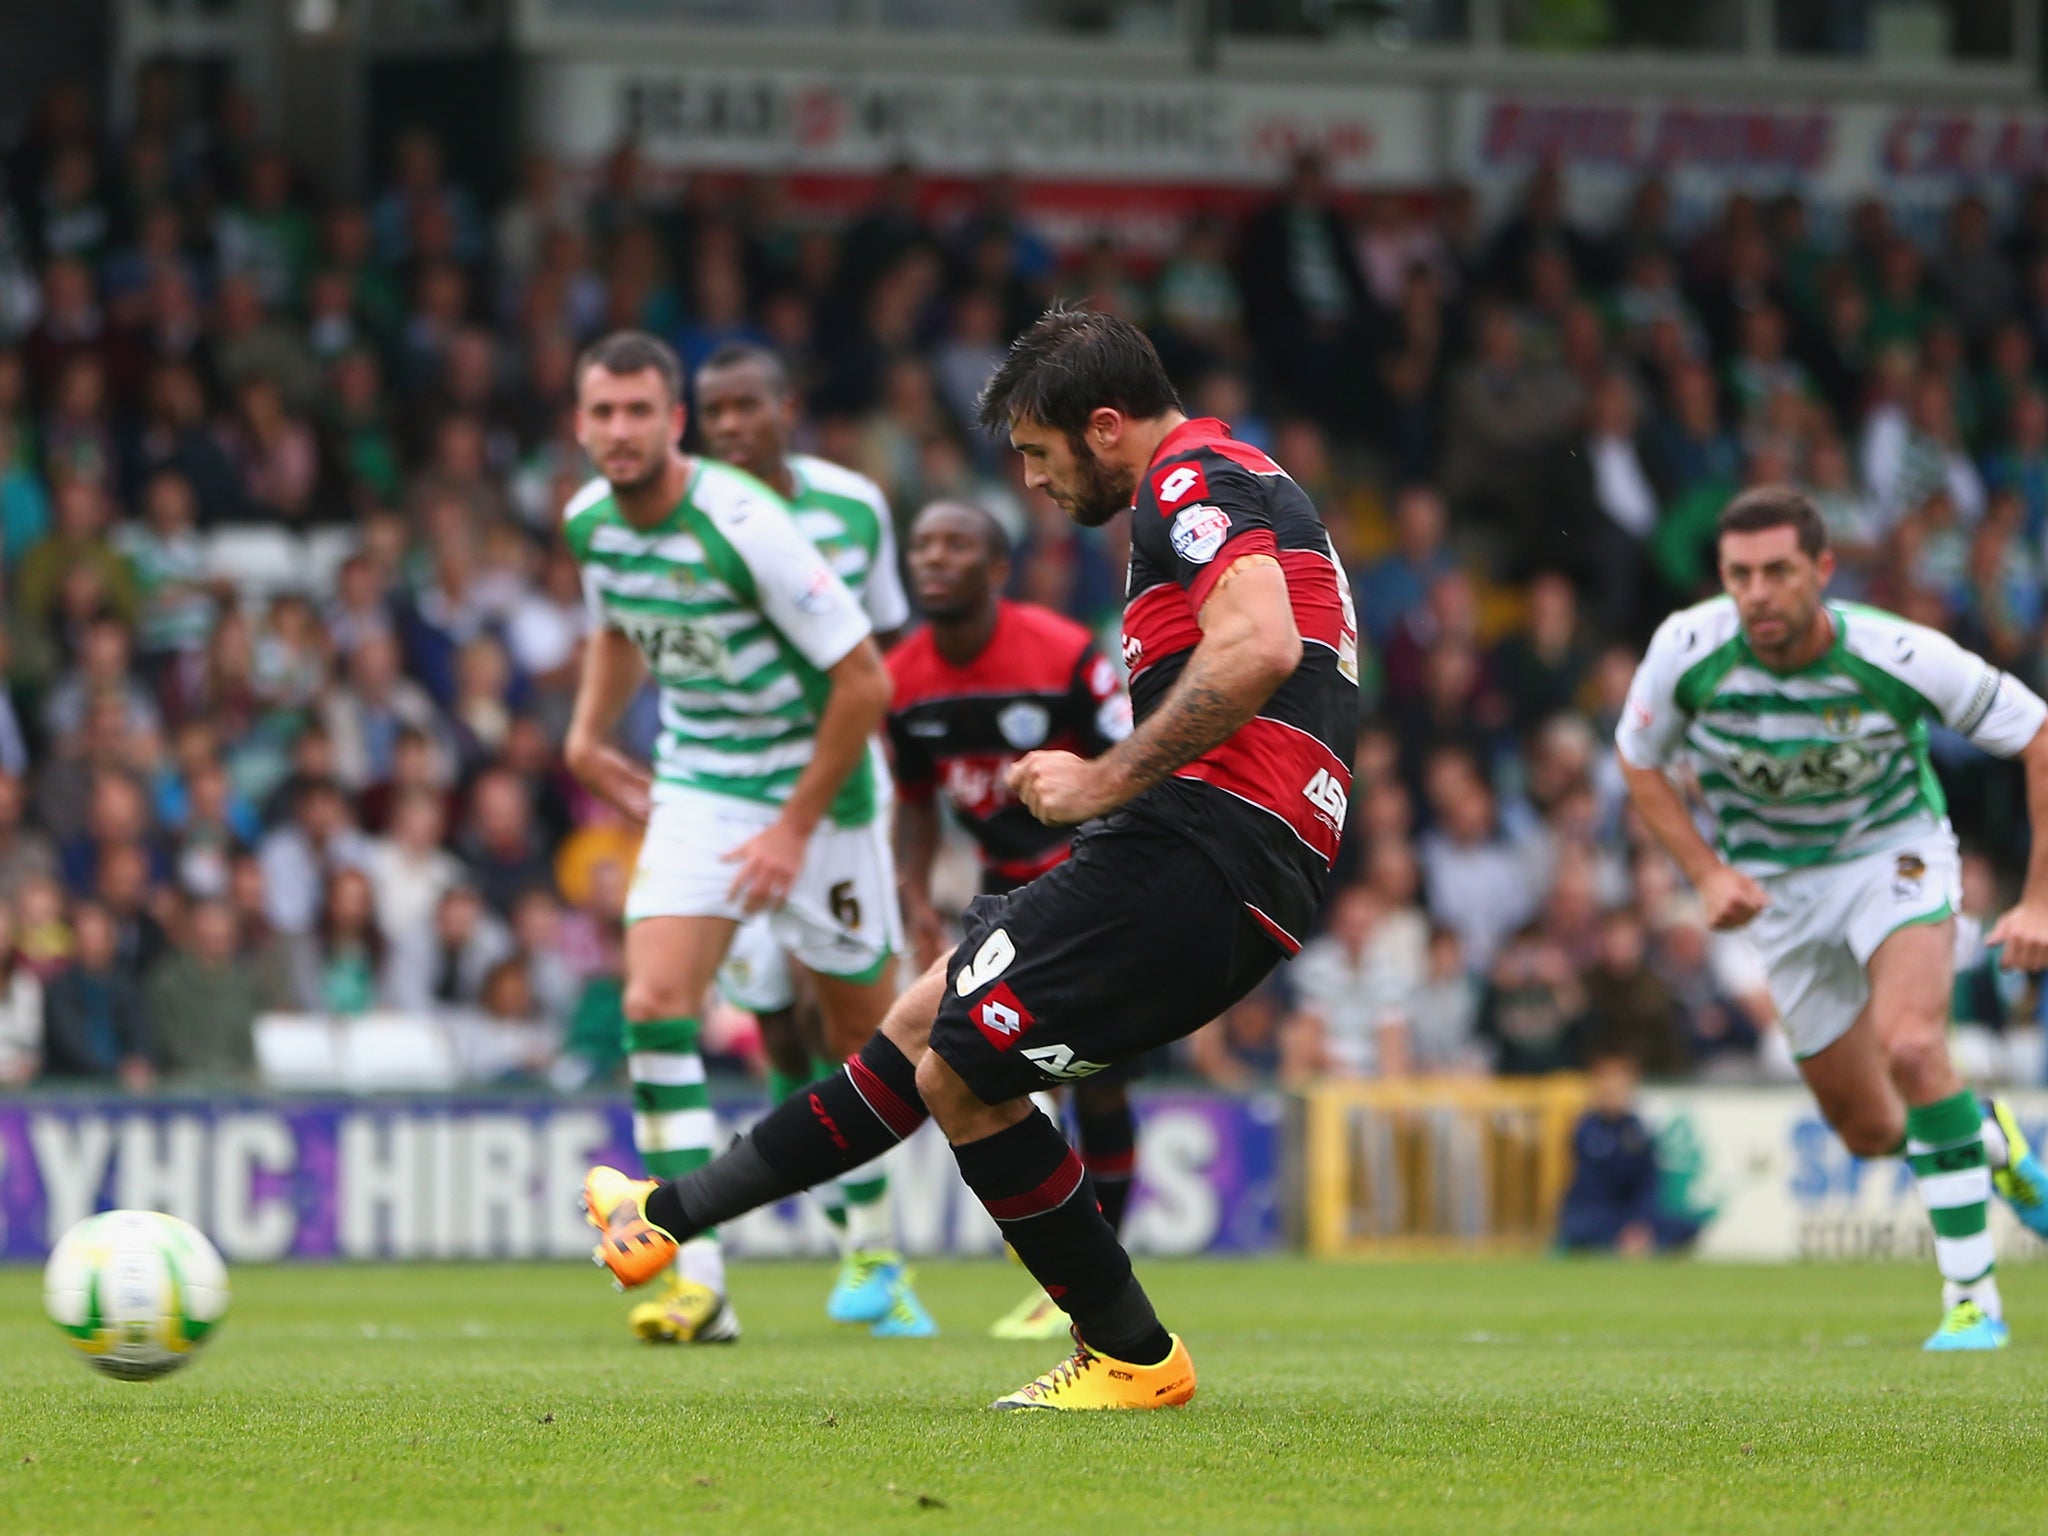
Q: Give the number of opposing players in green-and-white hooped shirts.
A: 3